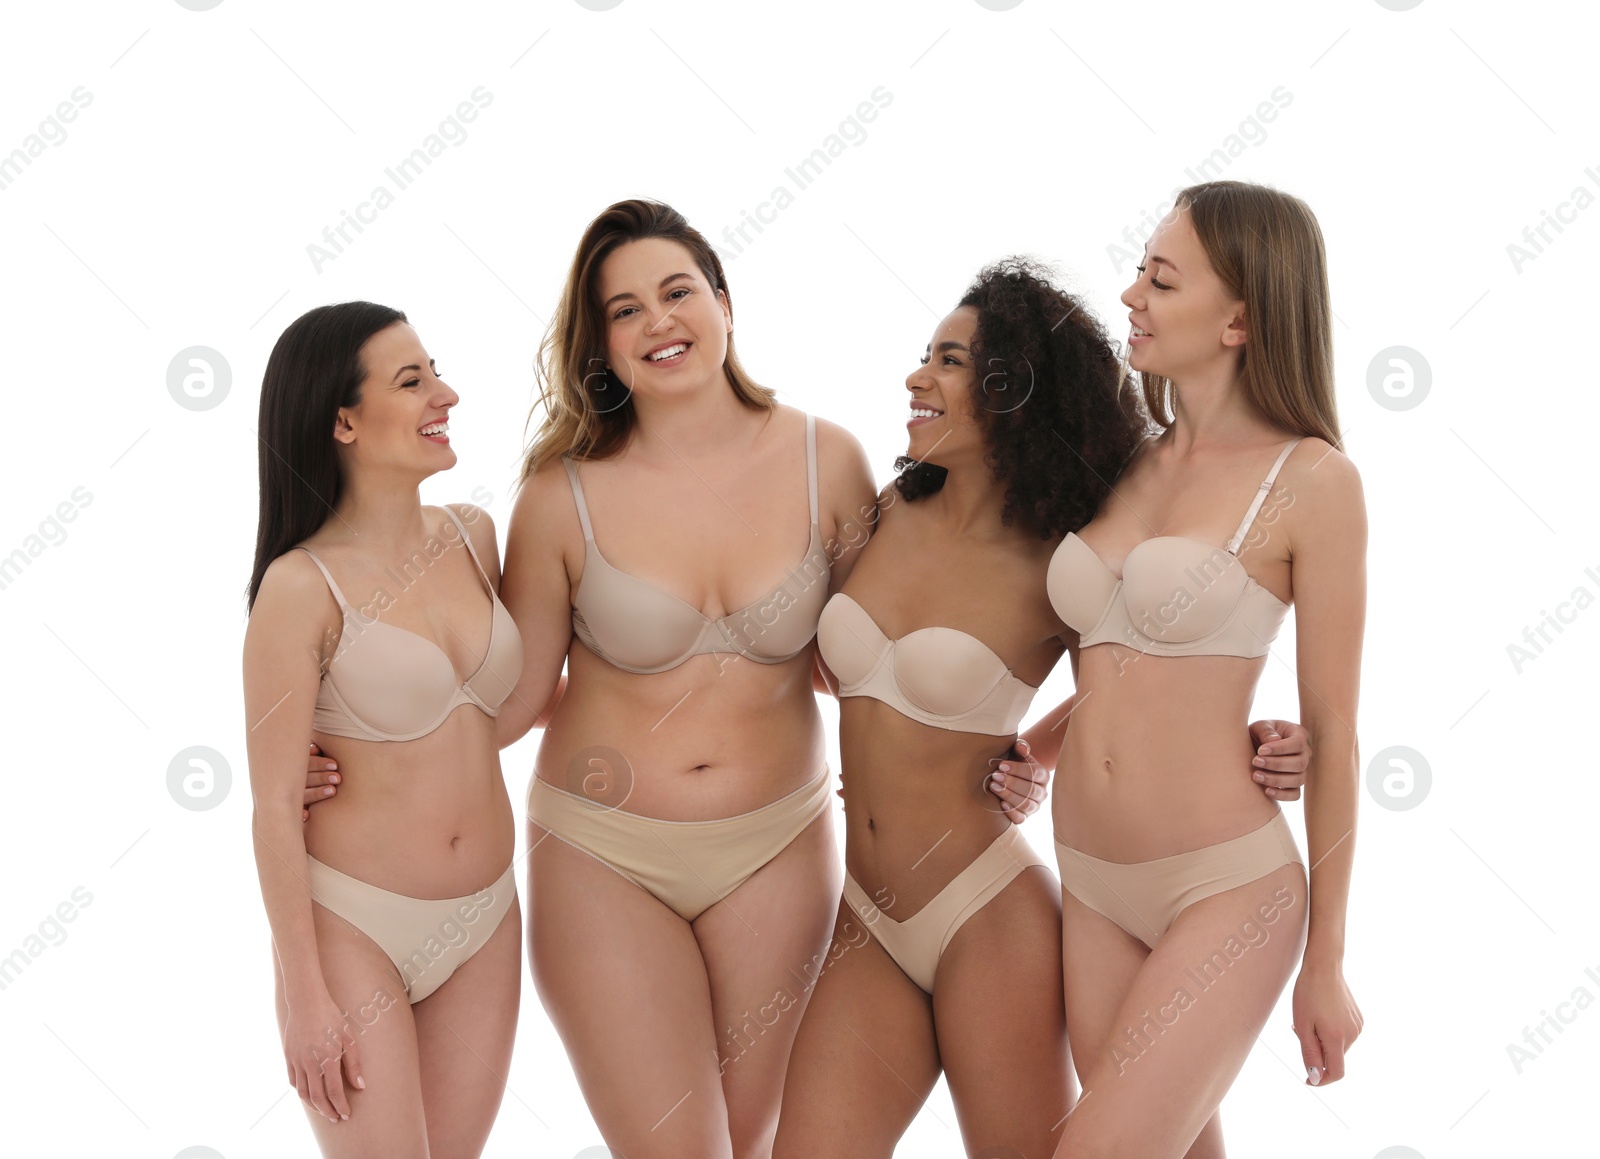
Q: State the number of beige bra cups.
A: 8